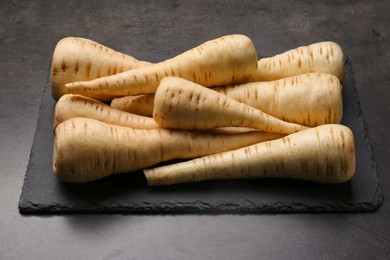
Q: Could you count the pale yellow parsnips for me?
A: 8